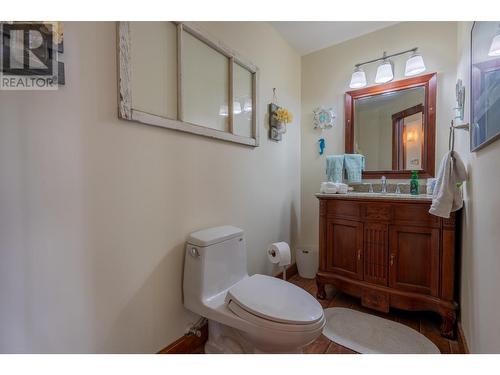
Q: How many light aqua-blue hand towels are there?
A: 2